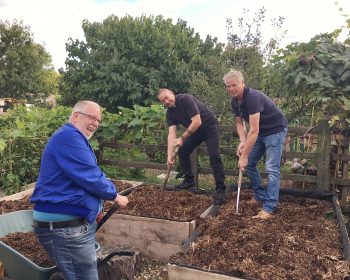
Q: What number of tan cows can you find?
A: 0